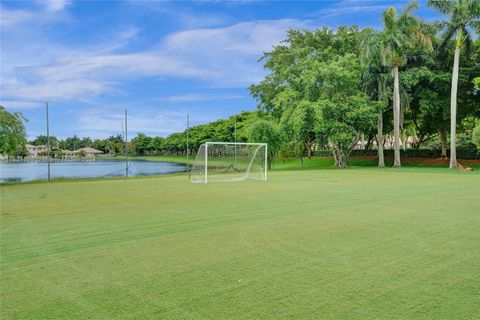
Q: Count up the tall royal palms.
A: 3